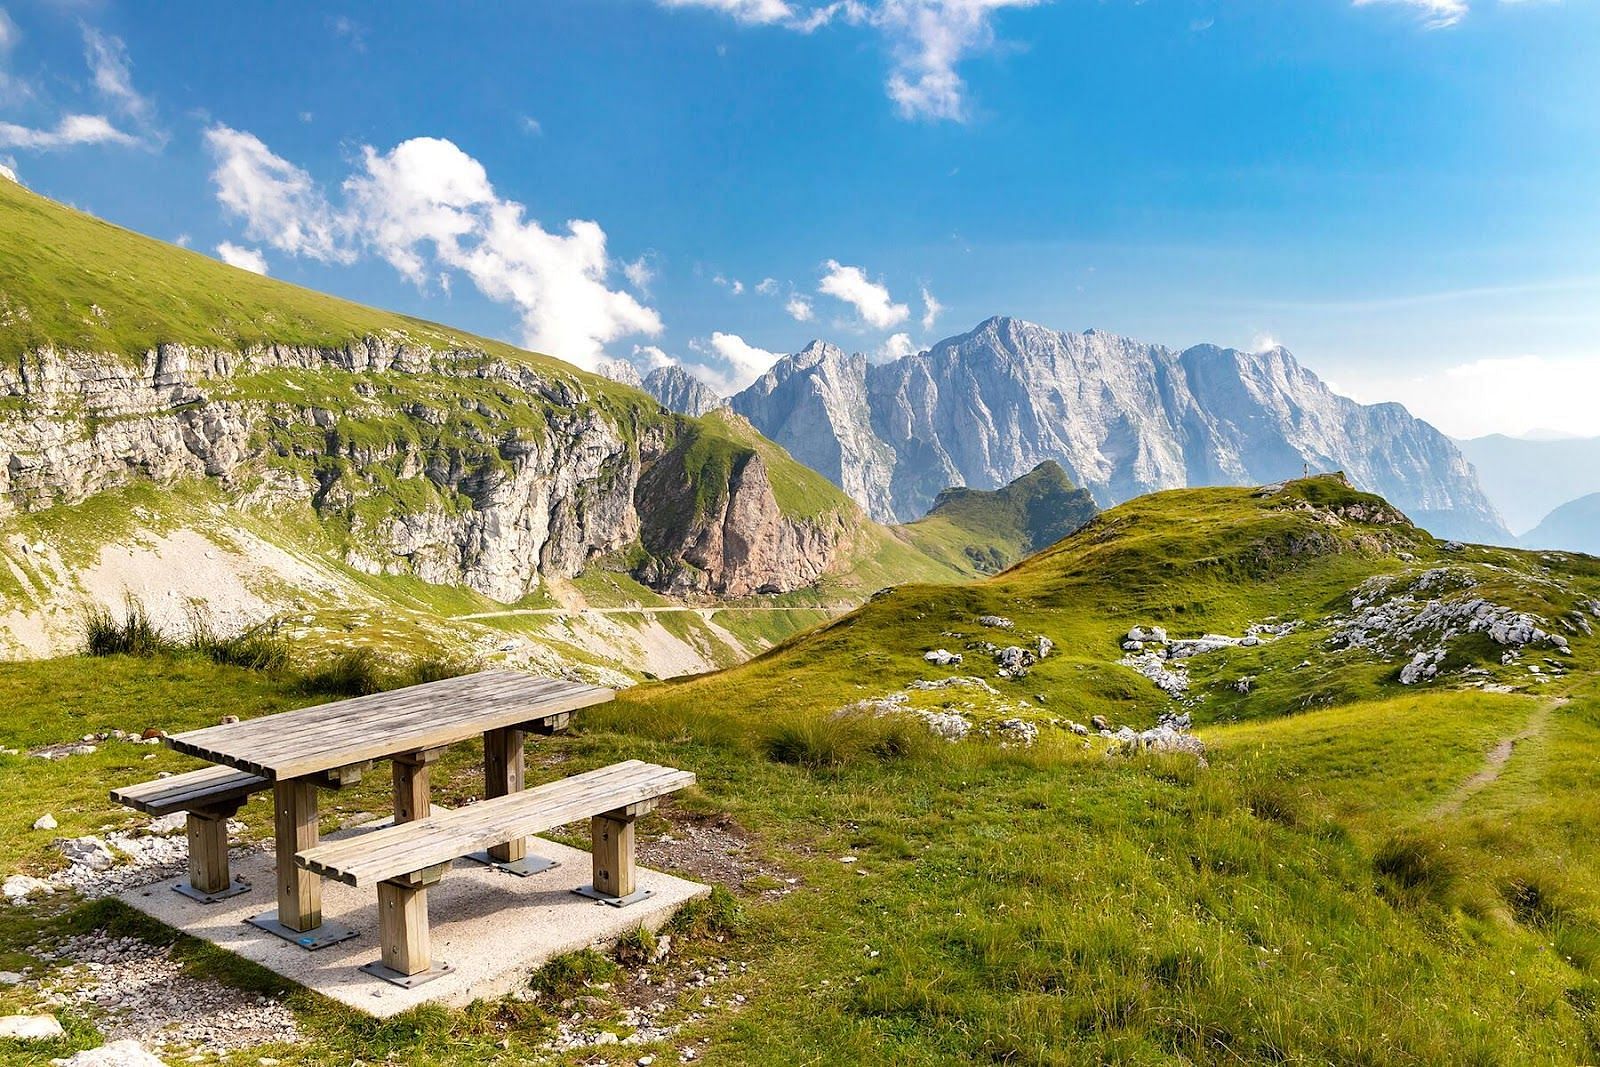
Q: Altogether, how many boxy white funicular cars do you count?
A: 0